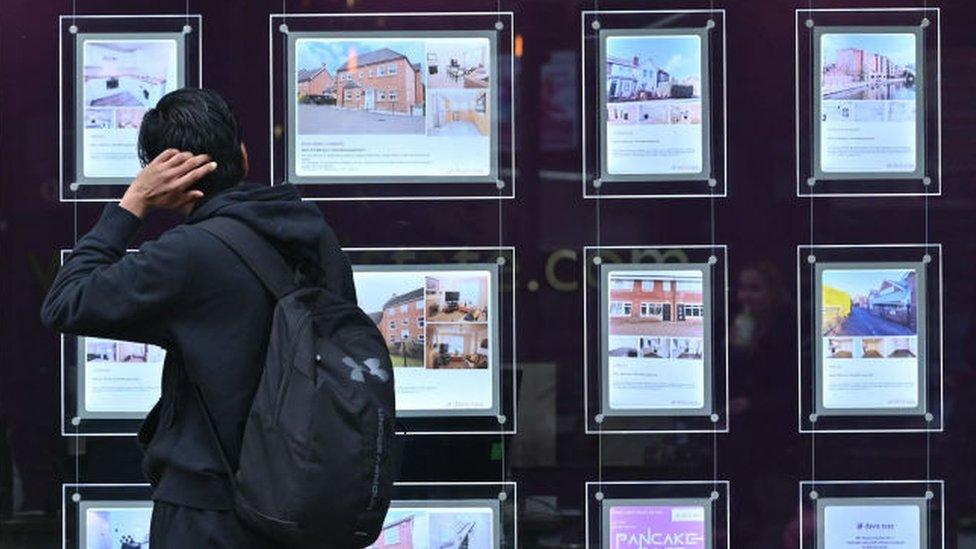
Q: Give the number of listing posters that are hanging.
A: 12